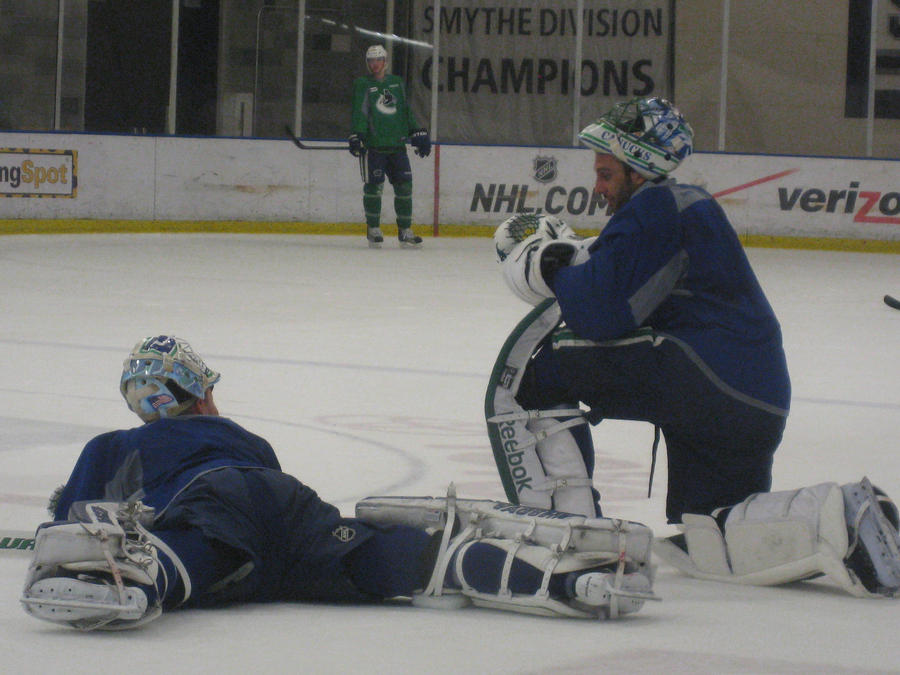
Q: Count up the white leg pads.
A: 4